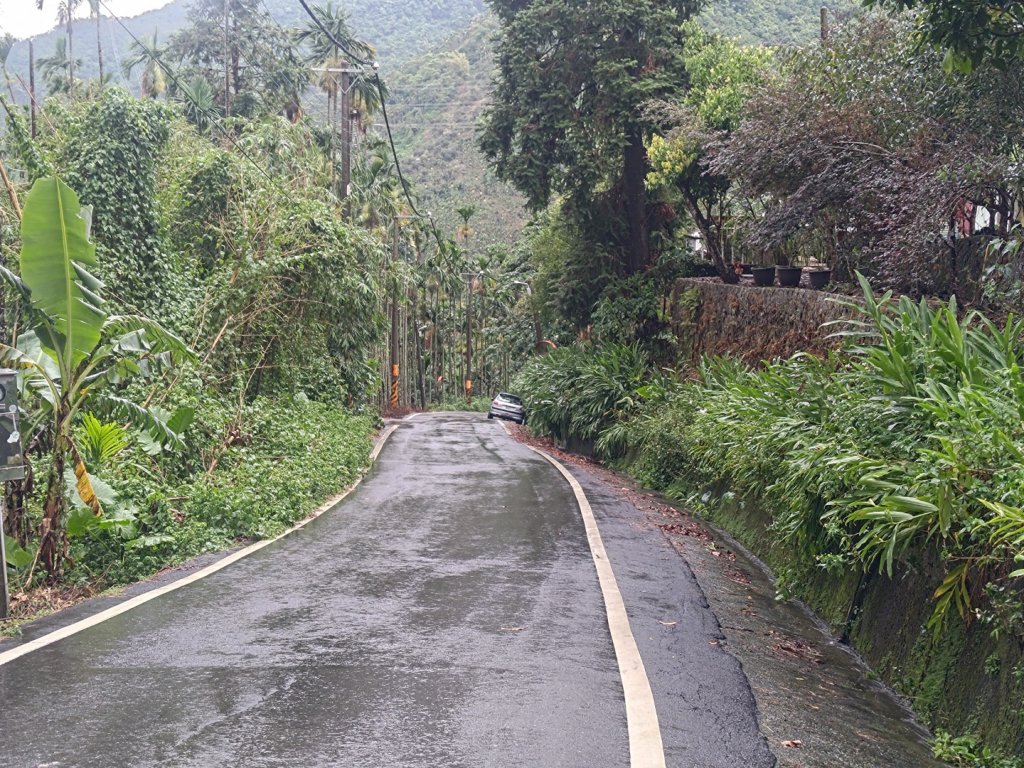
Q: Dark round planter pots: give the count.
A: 3